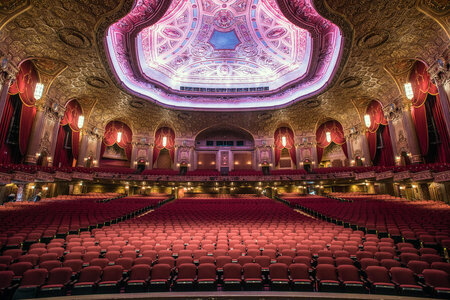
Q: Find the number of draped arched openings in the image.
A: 8